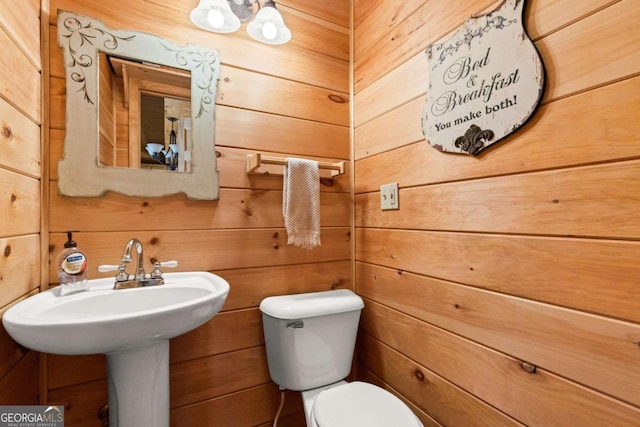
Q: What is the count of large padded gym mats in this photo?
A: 0